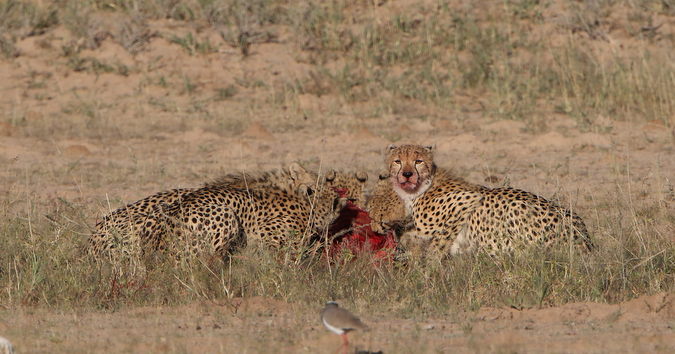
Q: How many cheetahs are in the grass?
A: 5